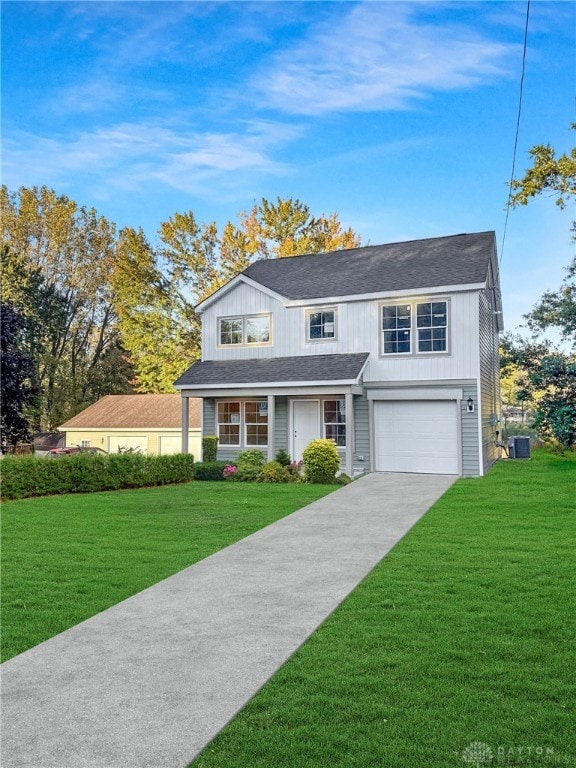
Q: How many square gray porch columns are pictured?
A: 3